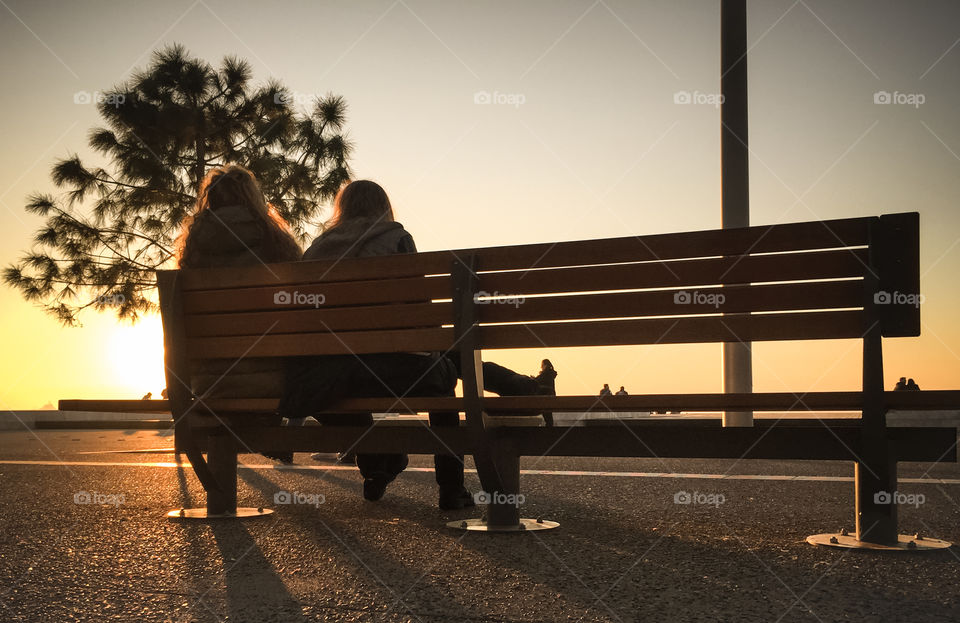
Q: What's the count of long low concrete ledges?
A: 1